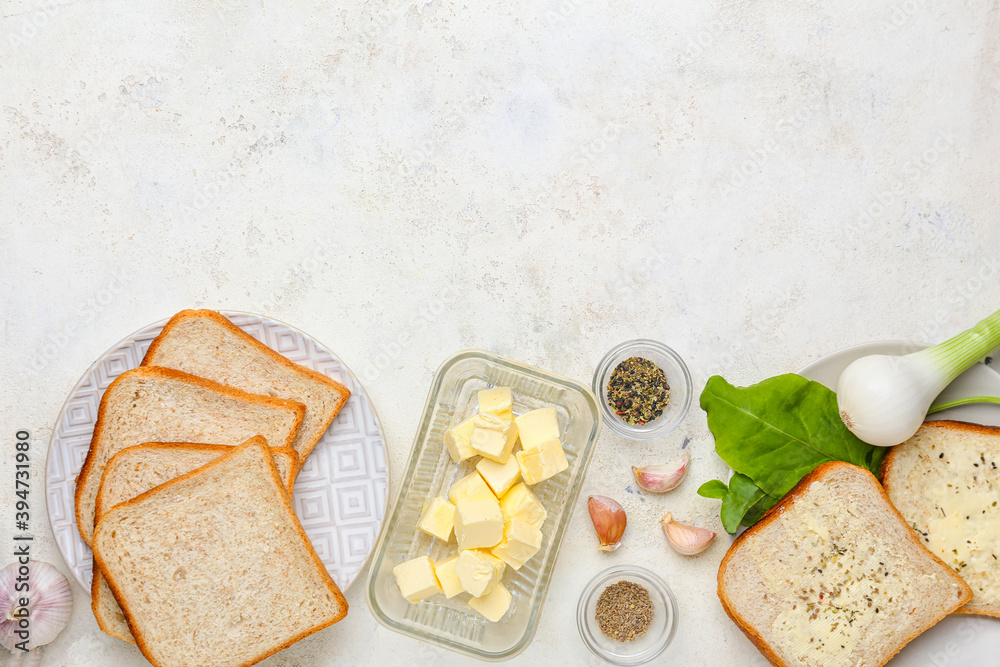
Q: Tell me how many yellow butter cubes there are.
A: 15